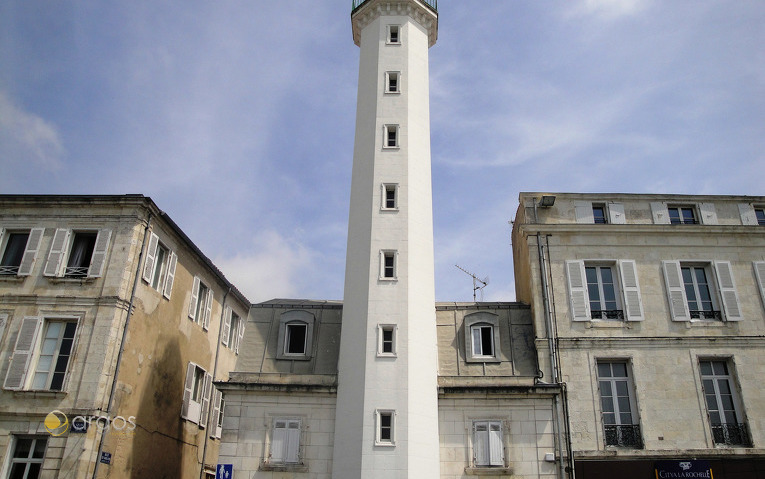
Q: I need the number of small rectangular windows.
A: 7